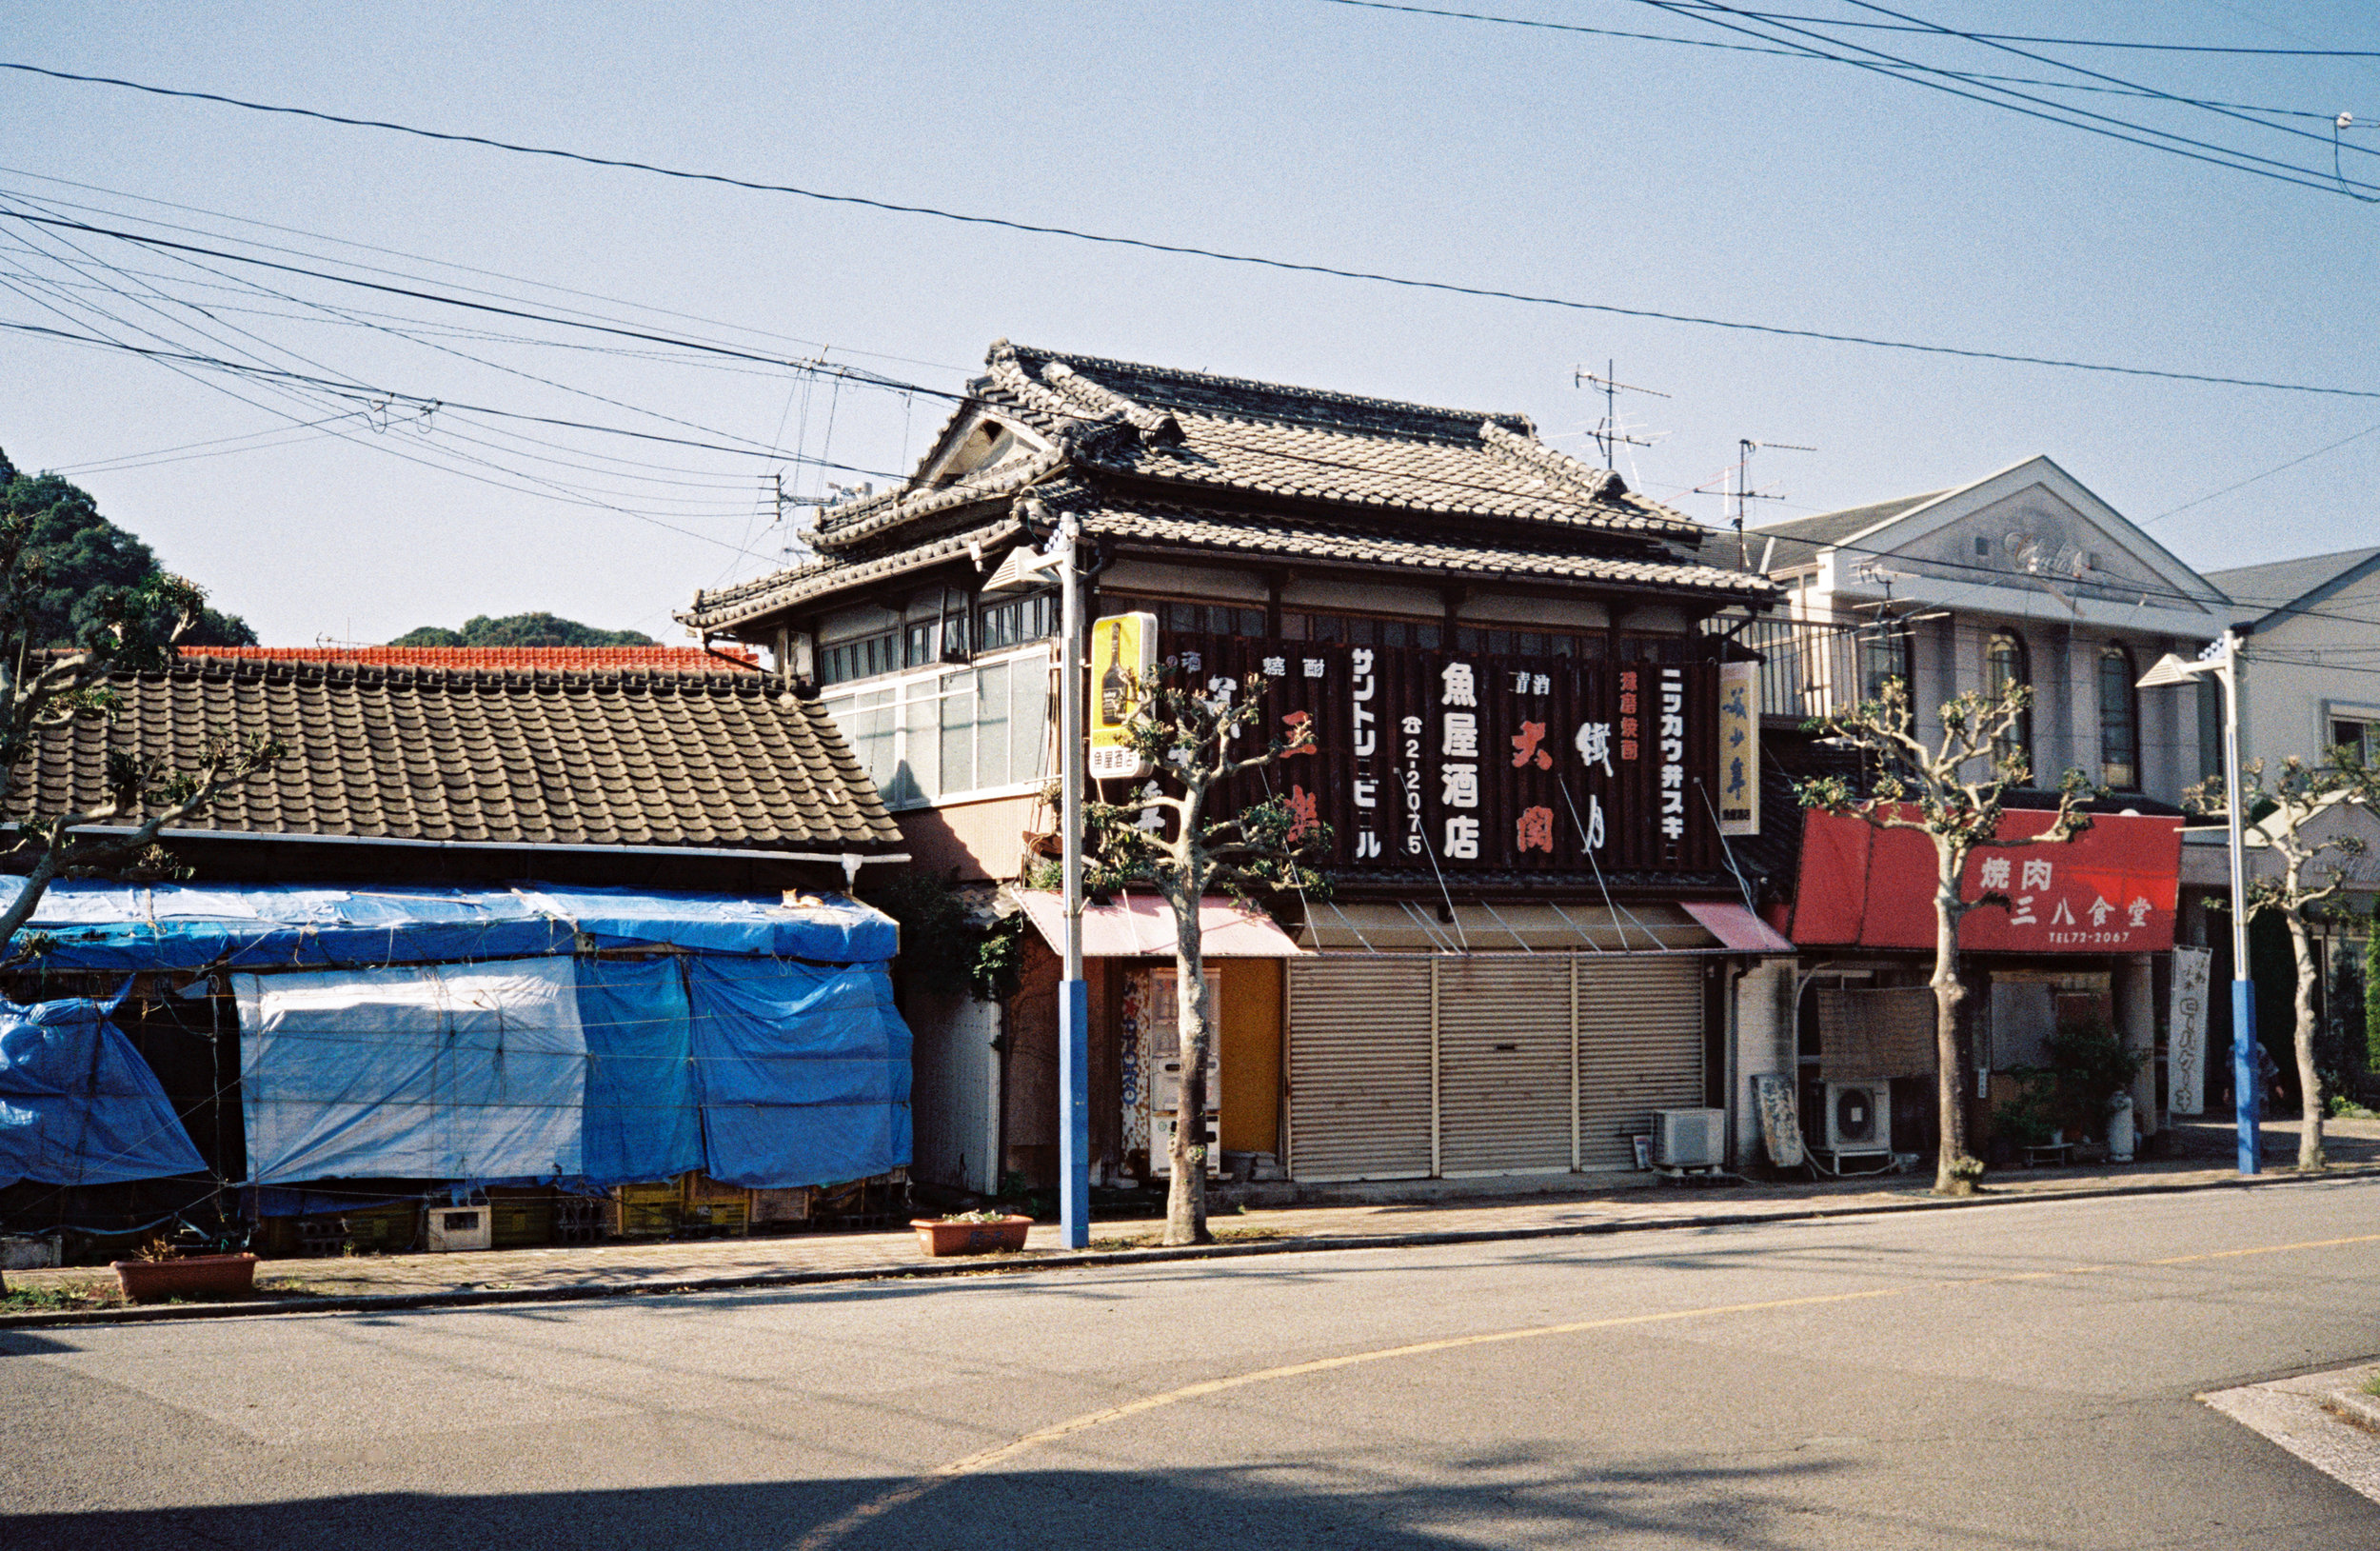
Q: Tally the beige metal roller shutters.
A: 3